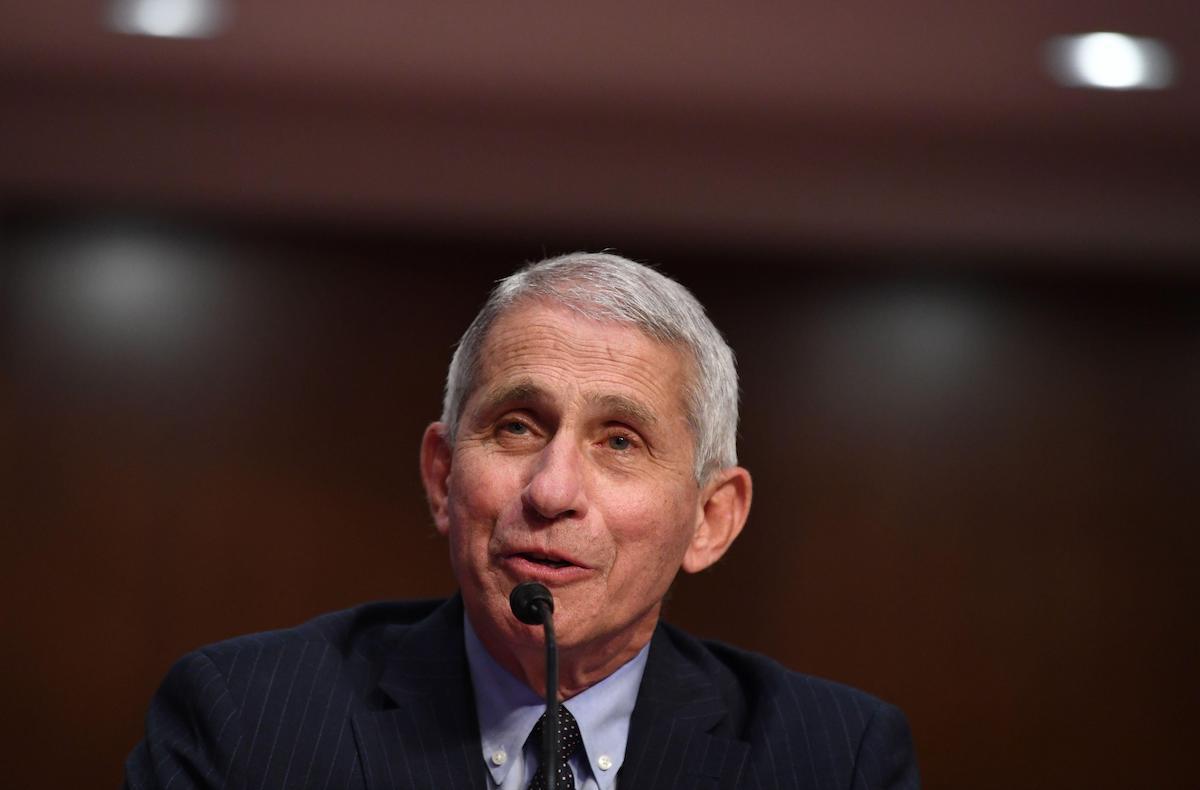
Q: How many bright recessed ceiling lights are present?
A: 2